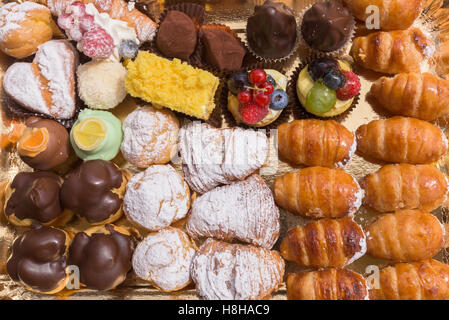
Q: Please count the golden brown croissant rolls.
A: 11